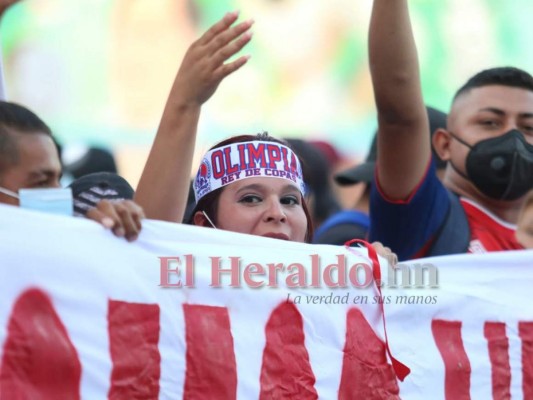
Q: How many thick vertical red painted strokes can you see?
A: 8